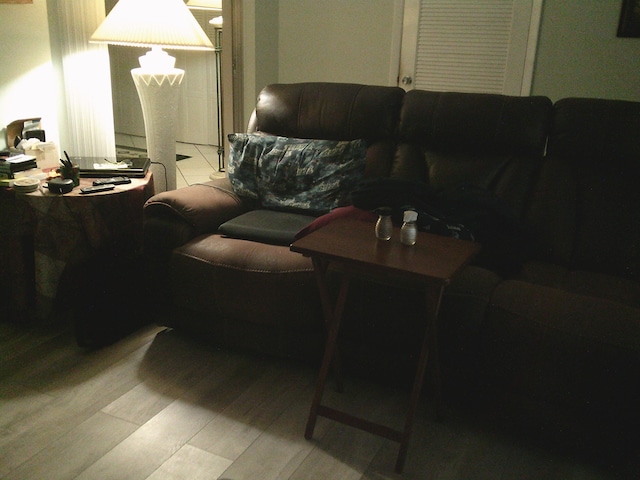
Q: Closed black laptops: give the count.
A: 1